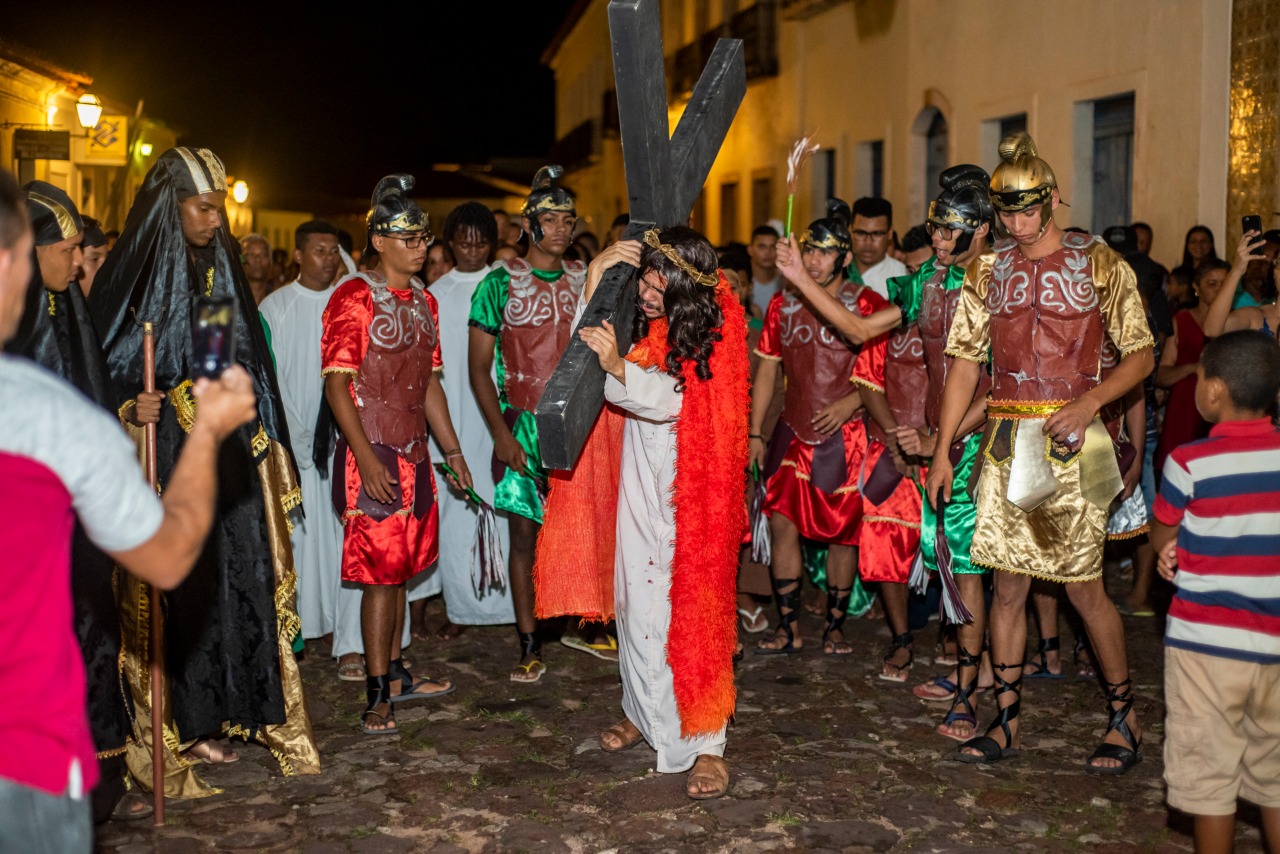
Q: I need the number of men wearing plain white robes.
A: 2